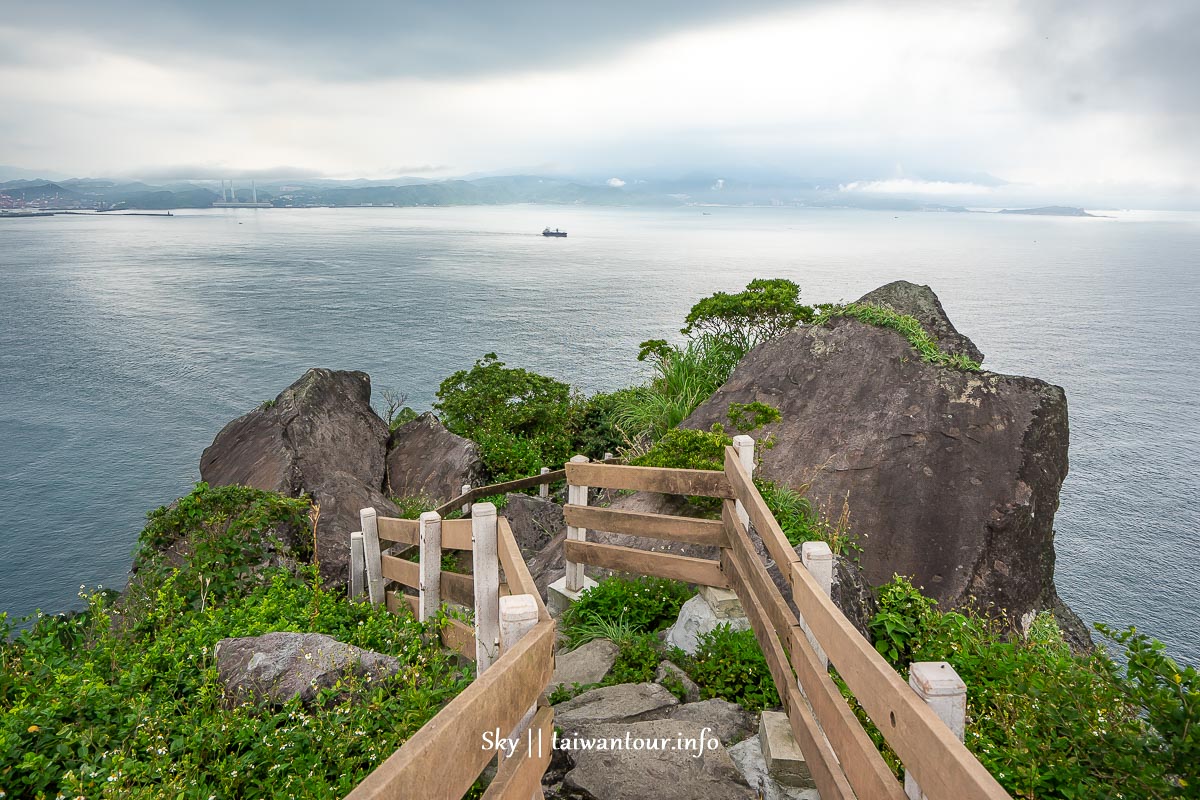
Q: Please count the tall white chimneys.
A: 3